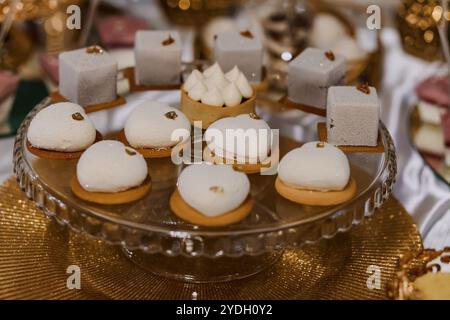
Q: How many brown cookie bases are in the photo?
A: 11